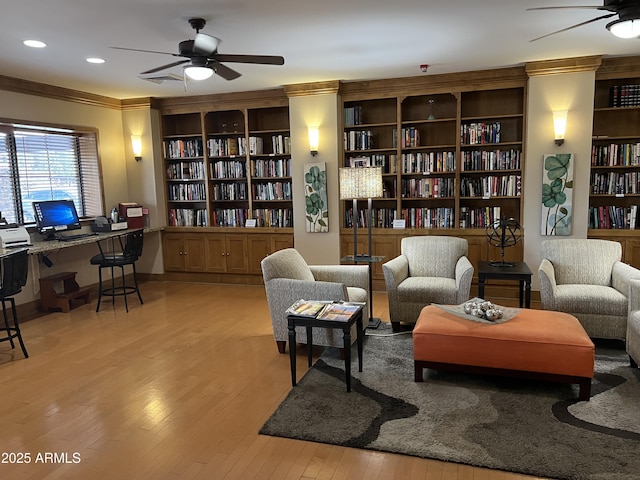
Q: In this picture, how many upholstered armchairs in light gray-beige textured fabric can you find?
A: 4